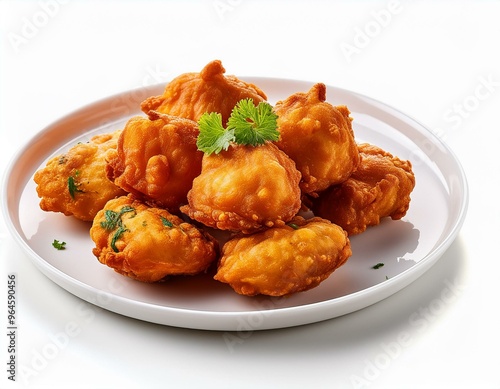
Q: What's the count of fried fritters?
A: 8